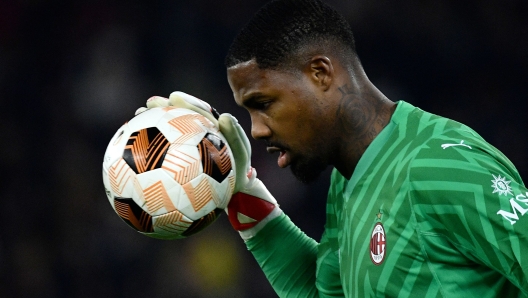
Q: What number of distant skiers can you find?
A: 0